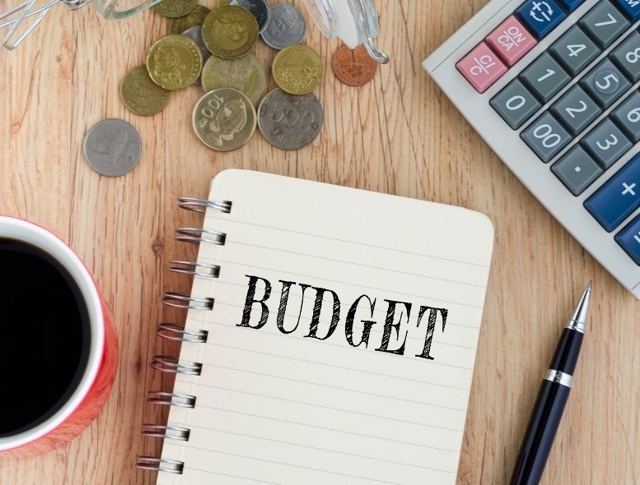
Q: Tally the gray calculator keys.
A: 11